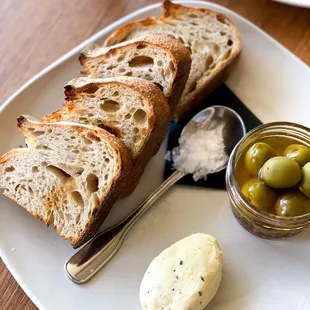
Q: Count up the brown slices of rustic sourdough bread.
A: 4